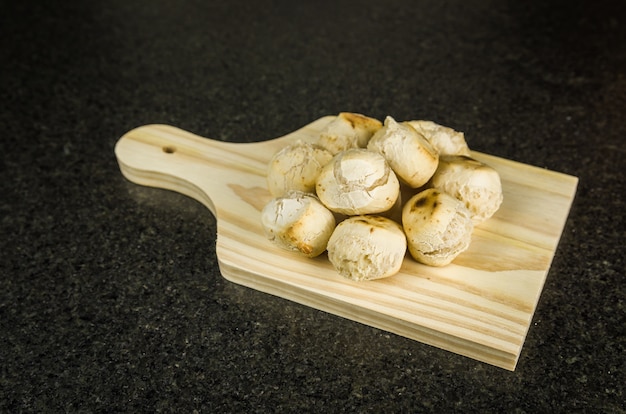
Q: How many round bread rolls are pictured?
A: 9